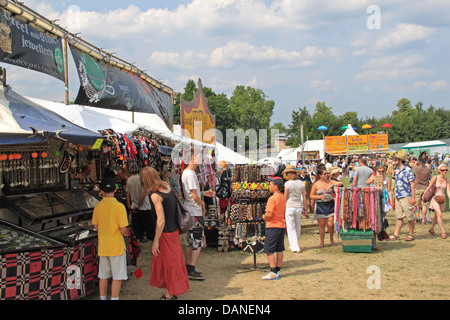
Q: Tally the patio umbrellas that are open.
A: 6